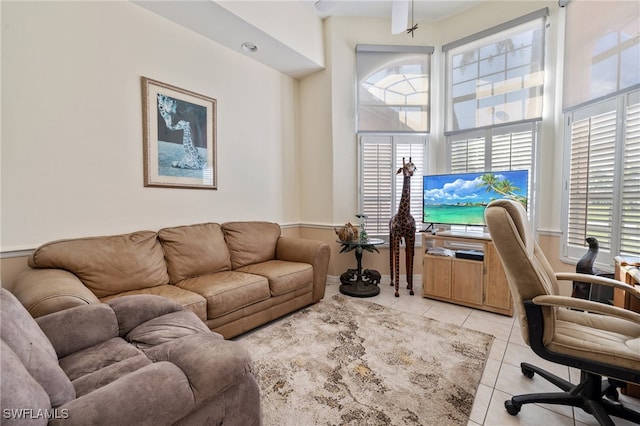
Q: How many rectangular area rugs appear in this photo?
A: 1